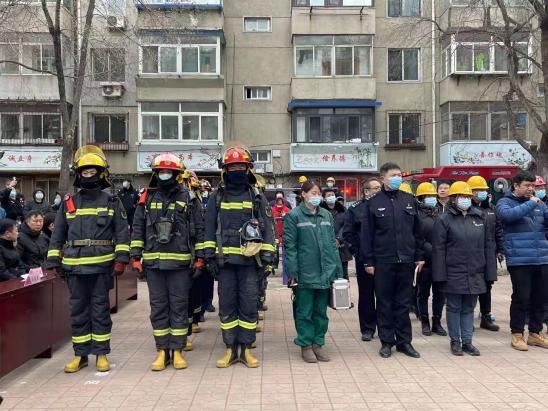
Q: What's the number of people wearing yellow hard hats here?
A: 4